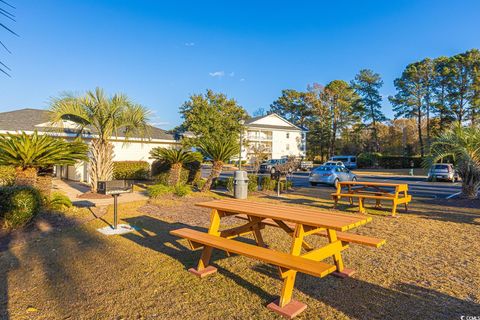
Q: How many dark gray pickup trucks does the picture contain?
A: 1